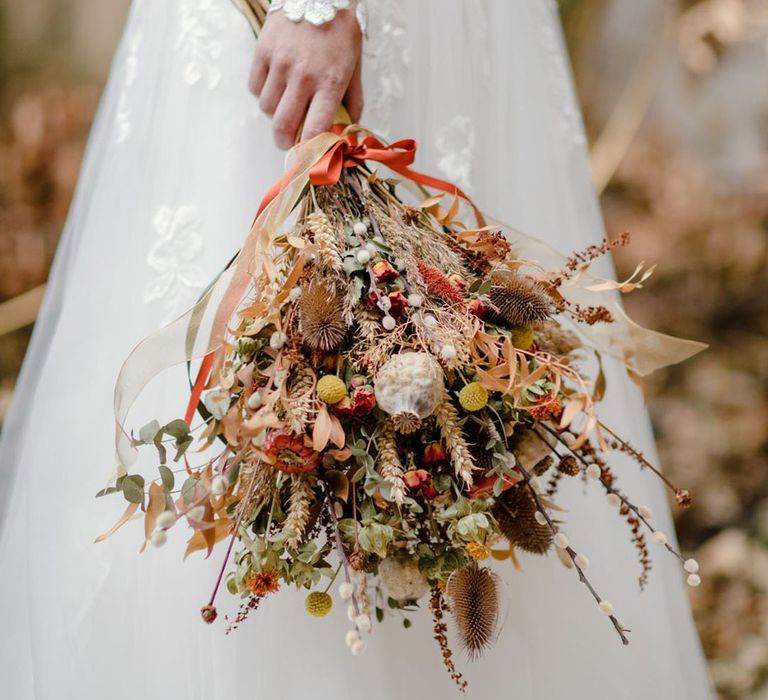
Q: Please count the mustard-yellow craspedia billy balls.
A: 4